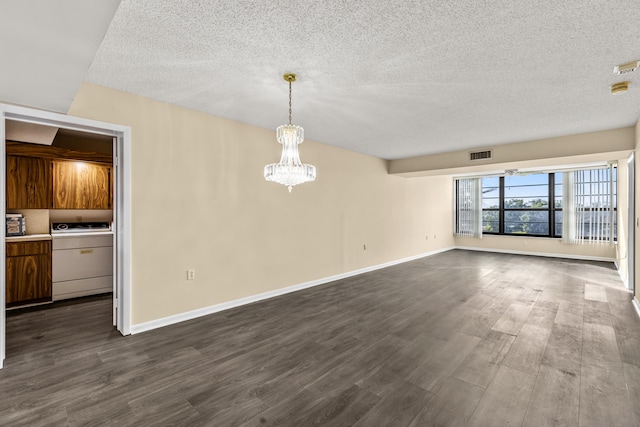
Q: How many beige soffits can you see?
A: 1